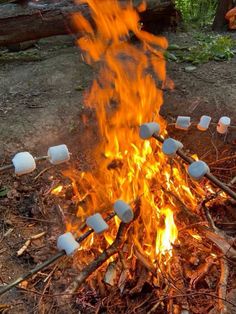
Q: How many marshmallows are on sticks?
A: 11